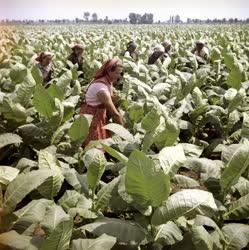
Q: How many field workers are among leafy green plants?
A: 7